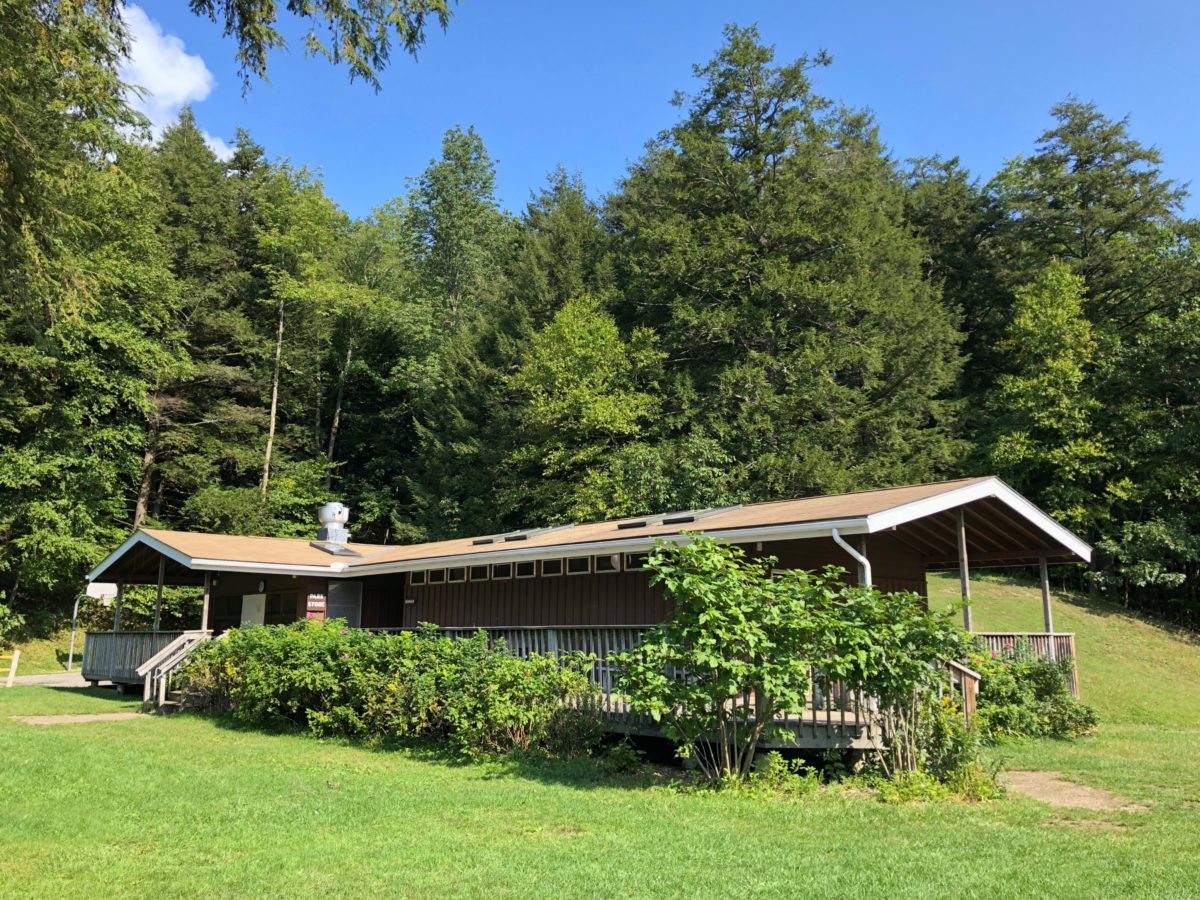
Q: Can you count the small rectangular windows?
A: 10